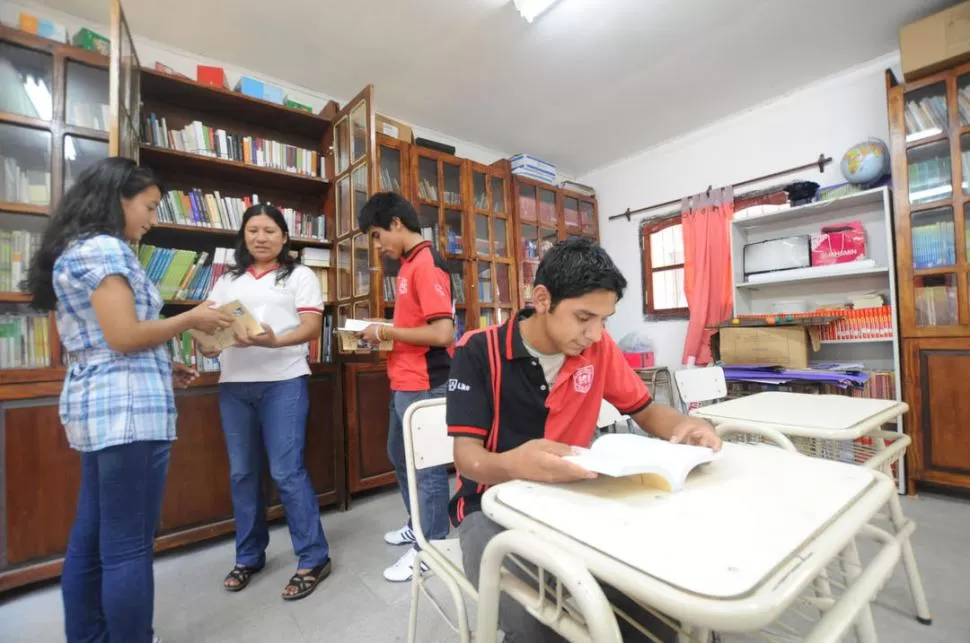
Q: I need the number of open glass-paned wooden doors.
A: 2